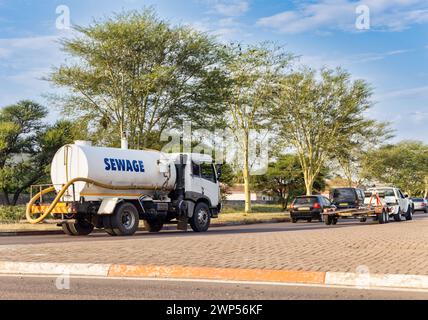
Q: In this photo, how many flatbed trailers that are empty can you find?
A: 1